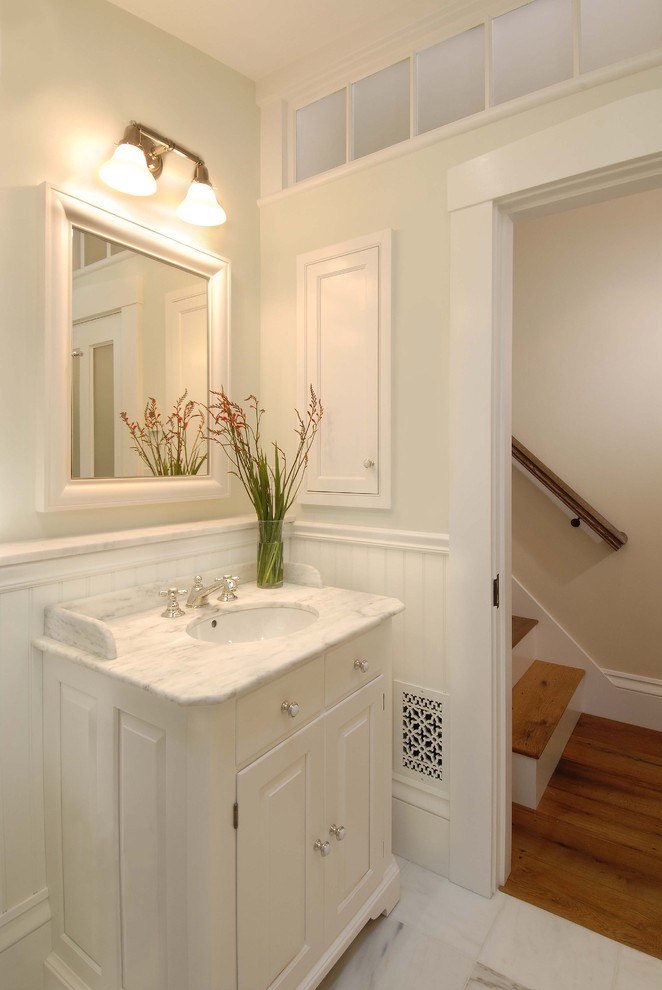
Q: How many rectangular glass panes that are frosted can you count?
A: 5